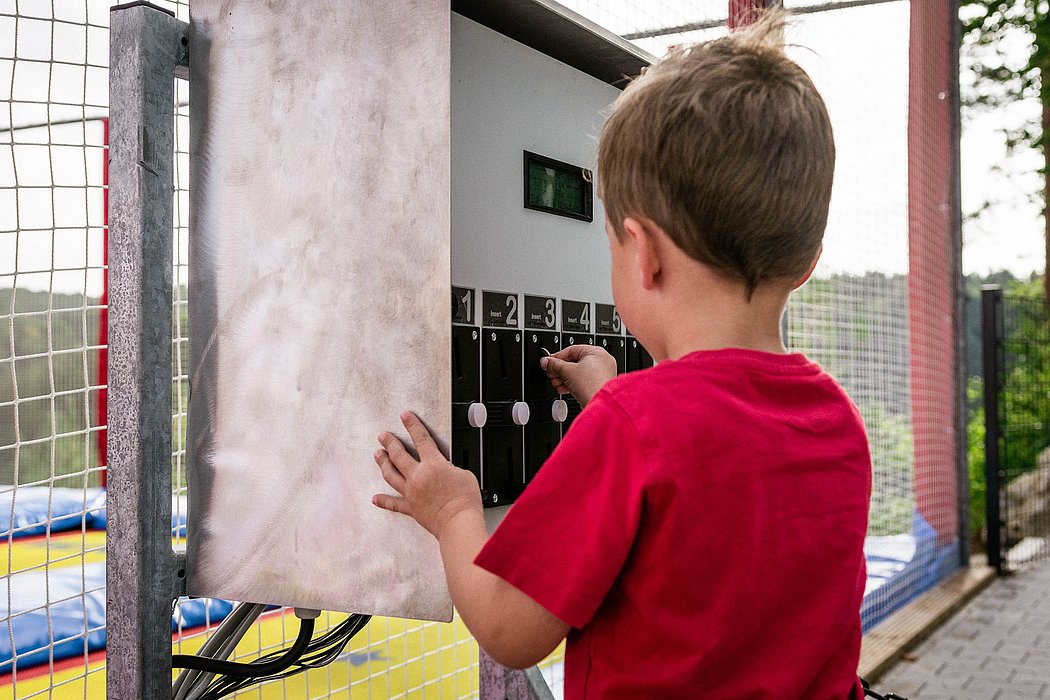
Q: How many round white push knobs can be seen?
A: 3